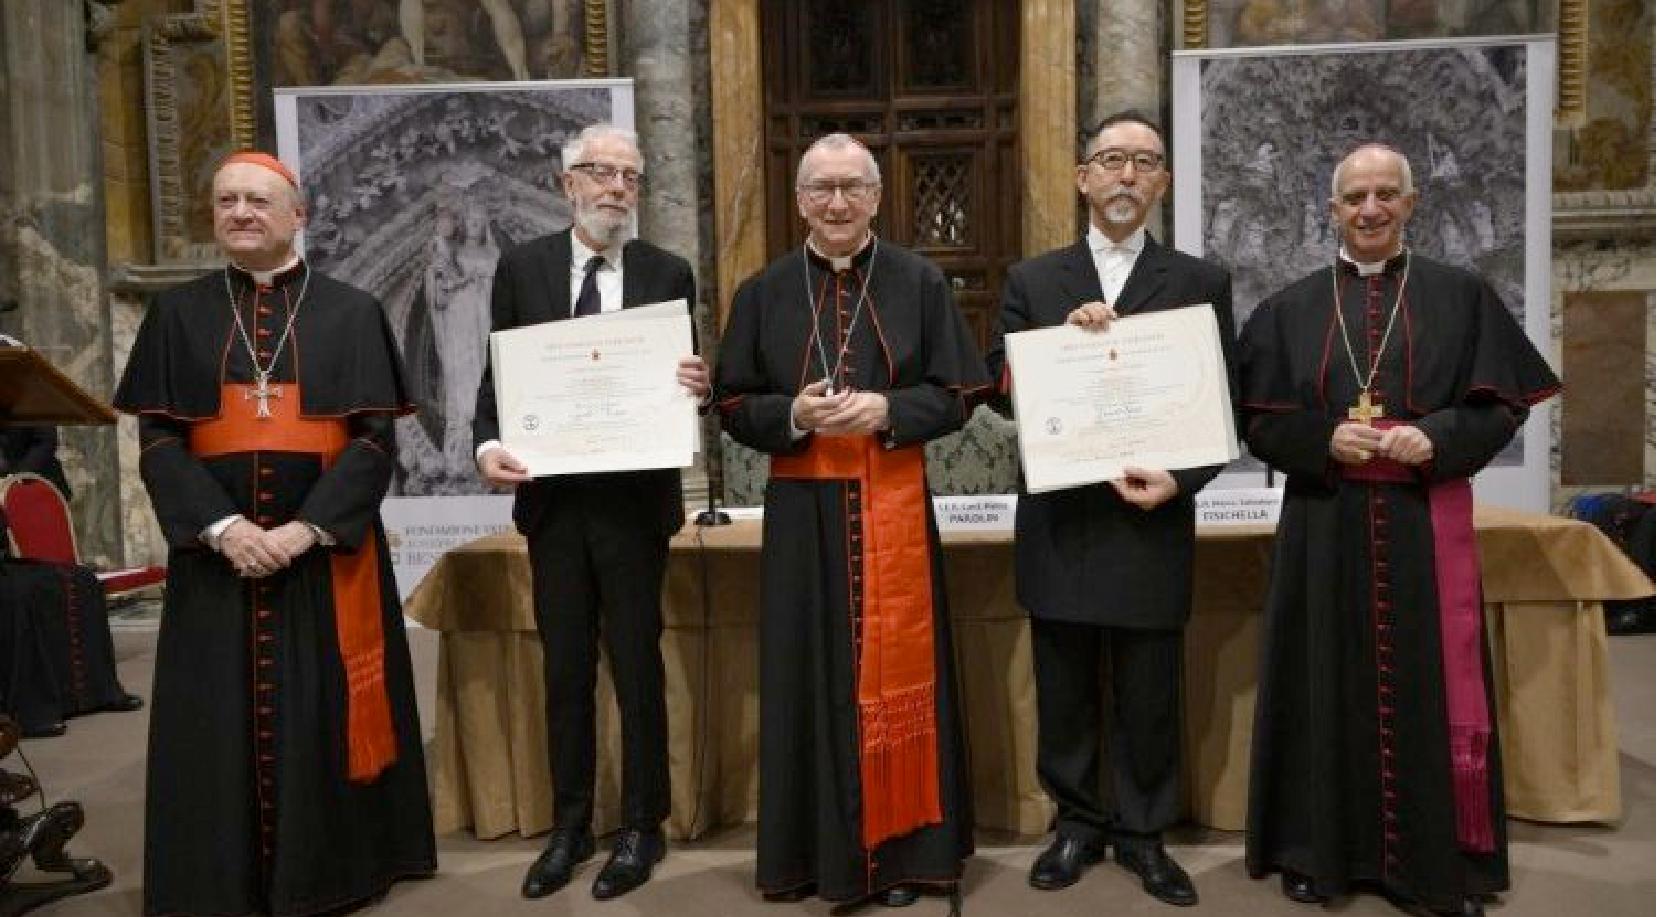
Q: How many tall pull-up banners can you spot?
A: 2